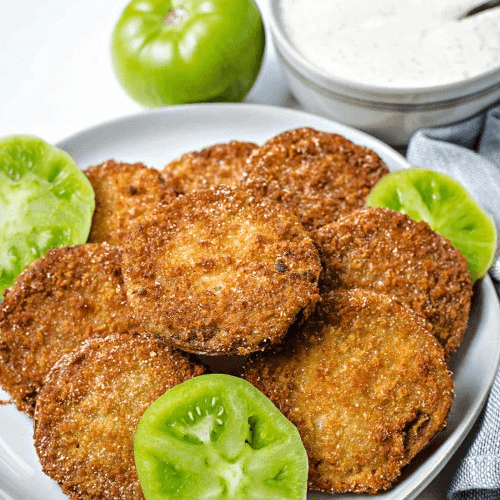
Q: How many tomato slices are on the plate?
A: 3